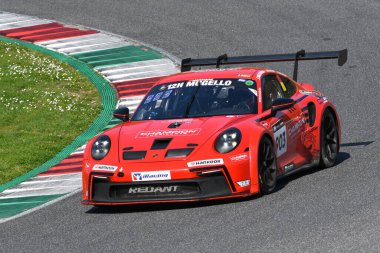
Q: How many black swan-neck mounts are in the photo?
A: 2